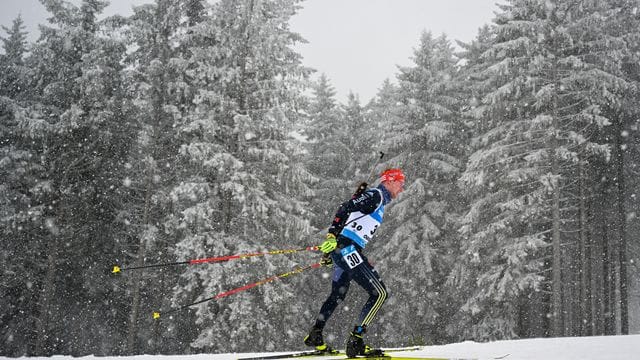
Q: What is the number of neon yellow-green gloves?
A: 2